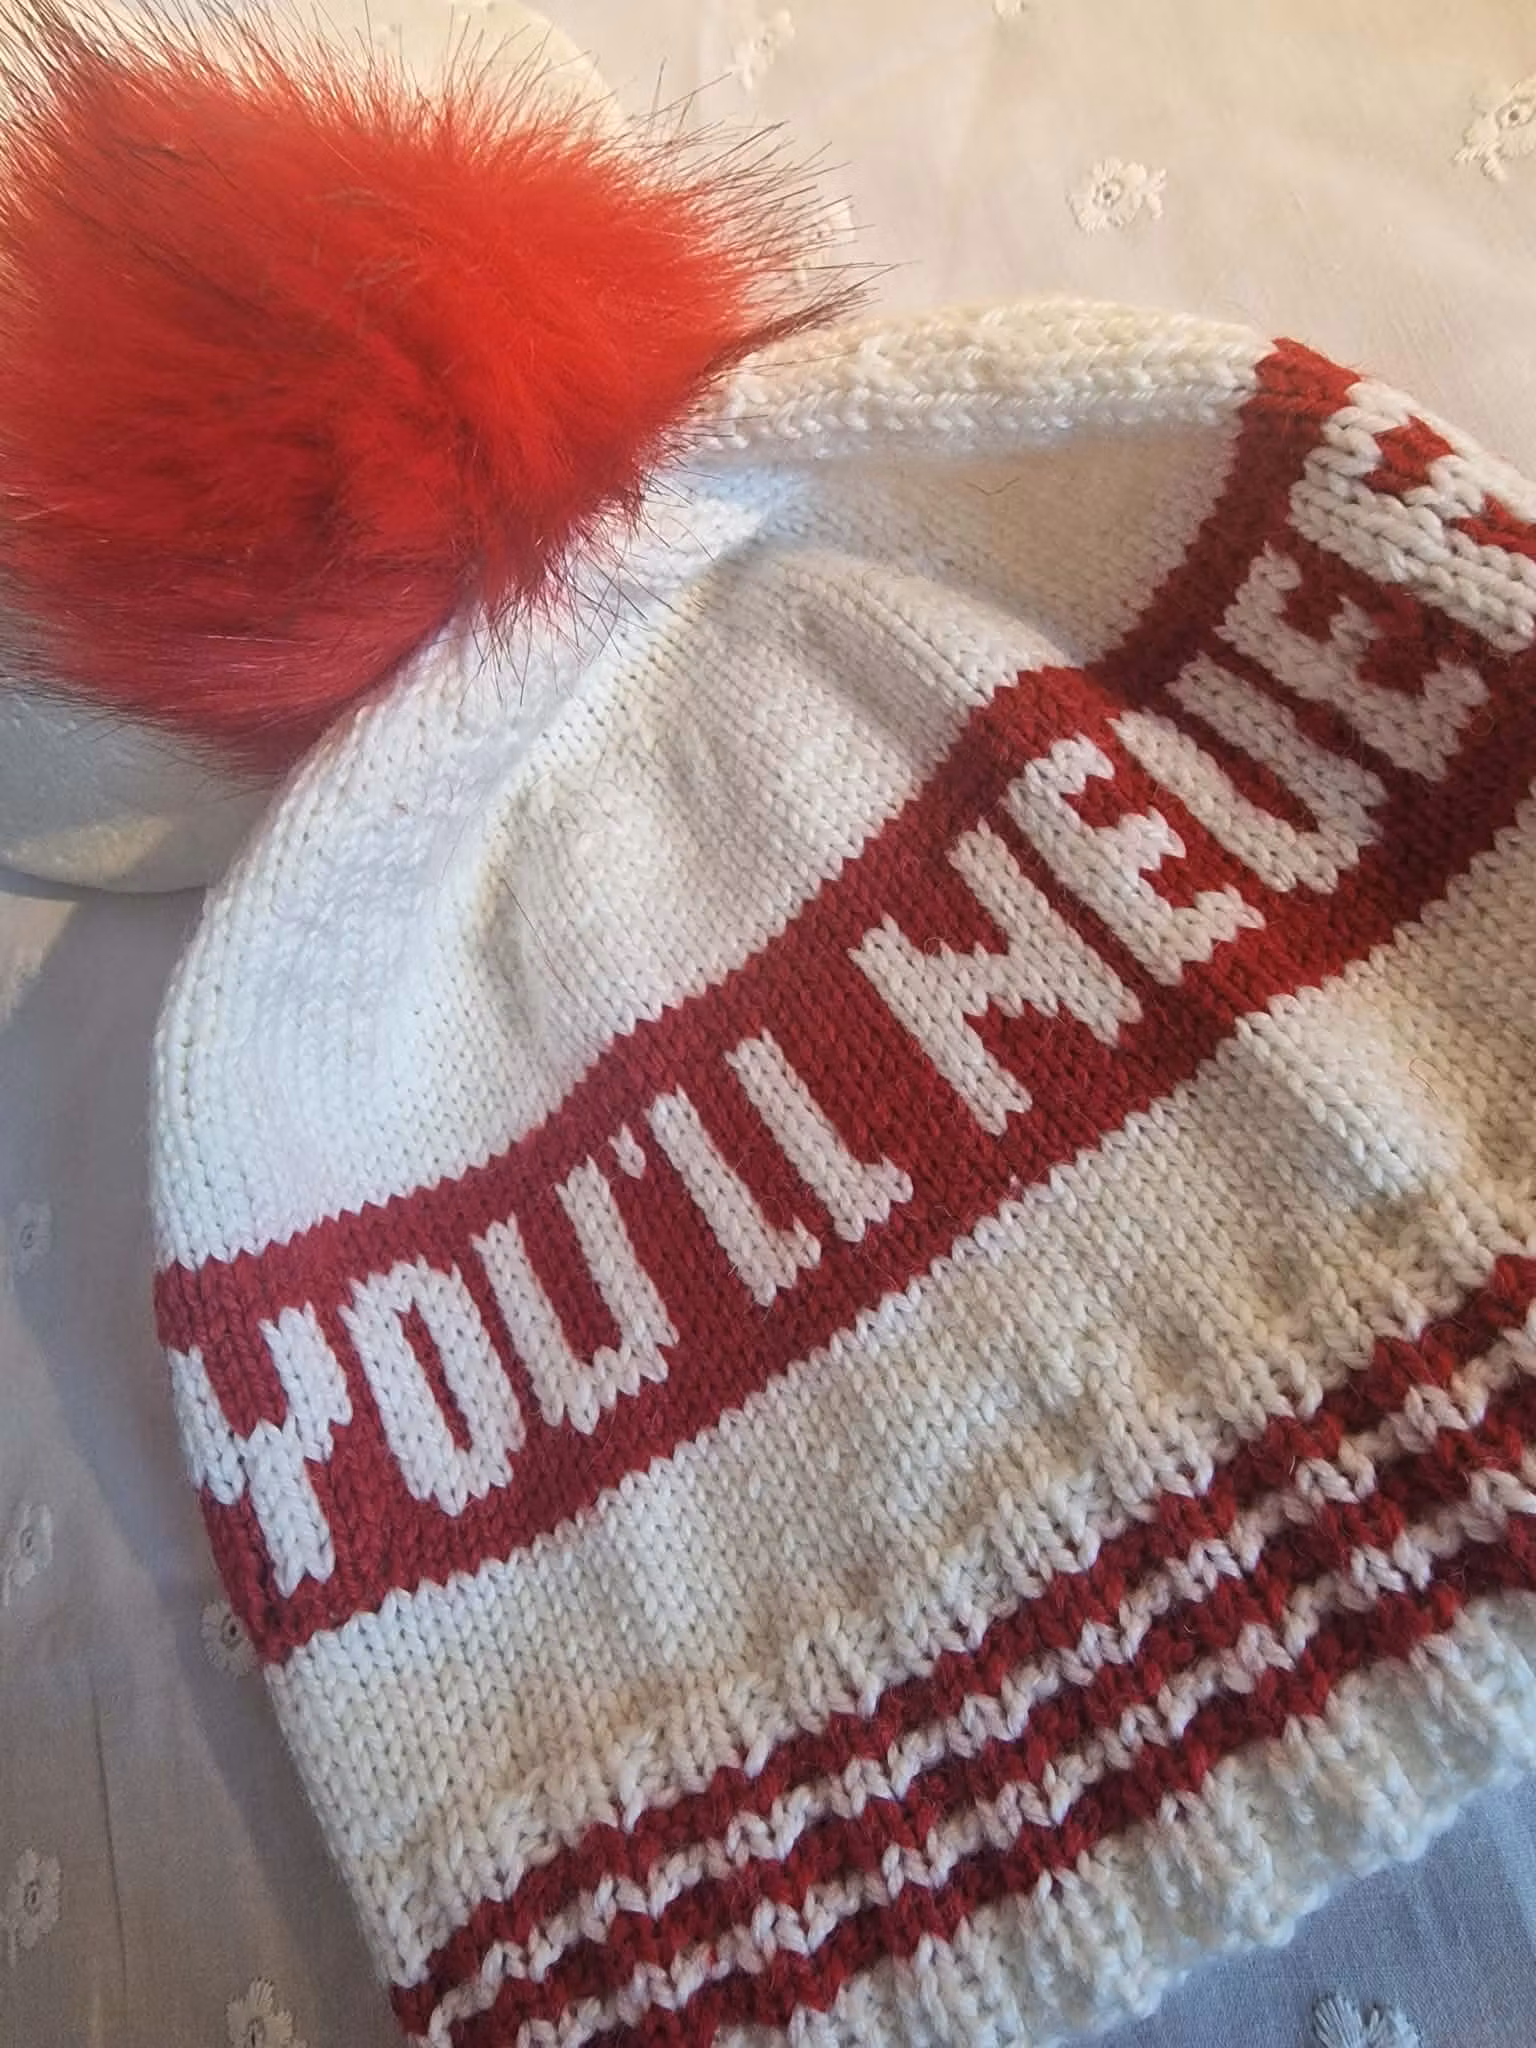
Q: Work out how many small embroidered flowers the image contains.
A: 11